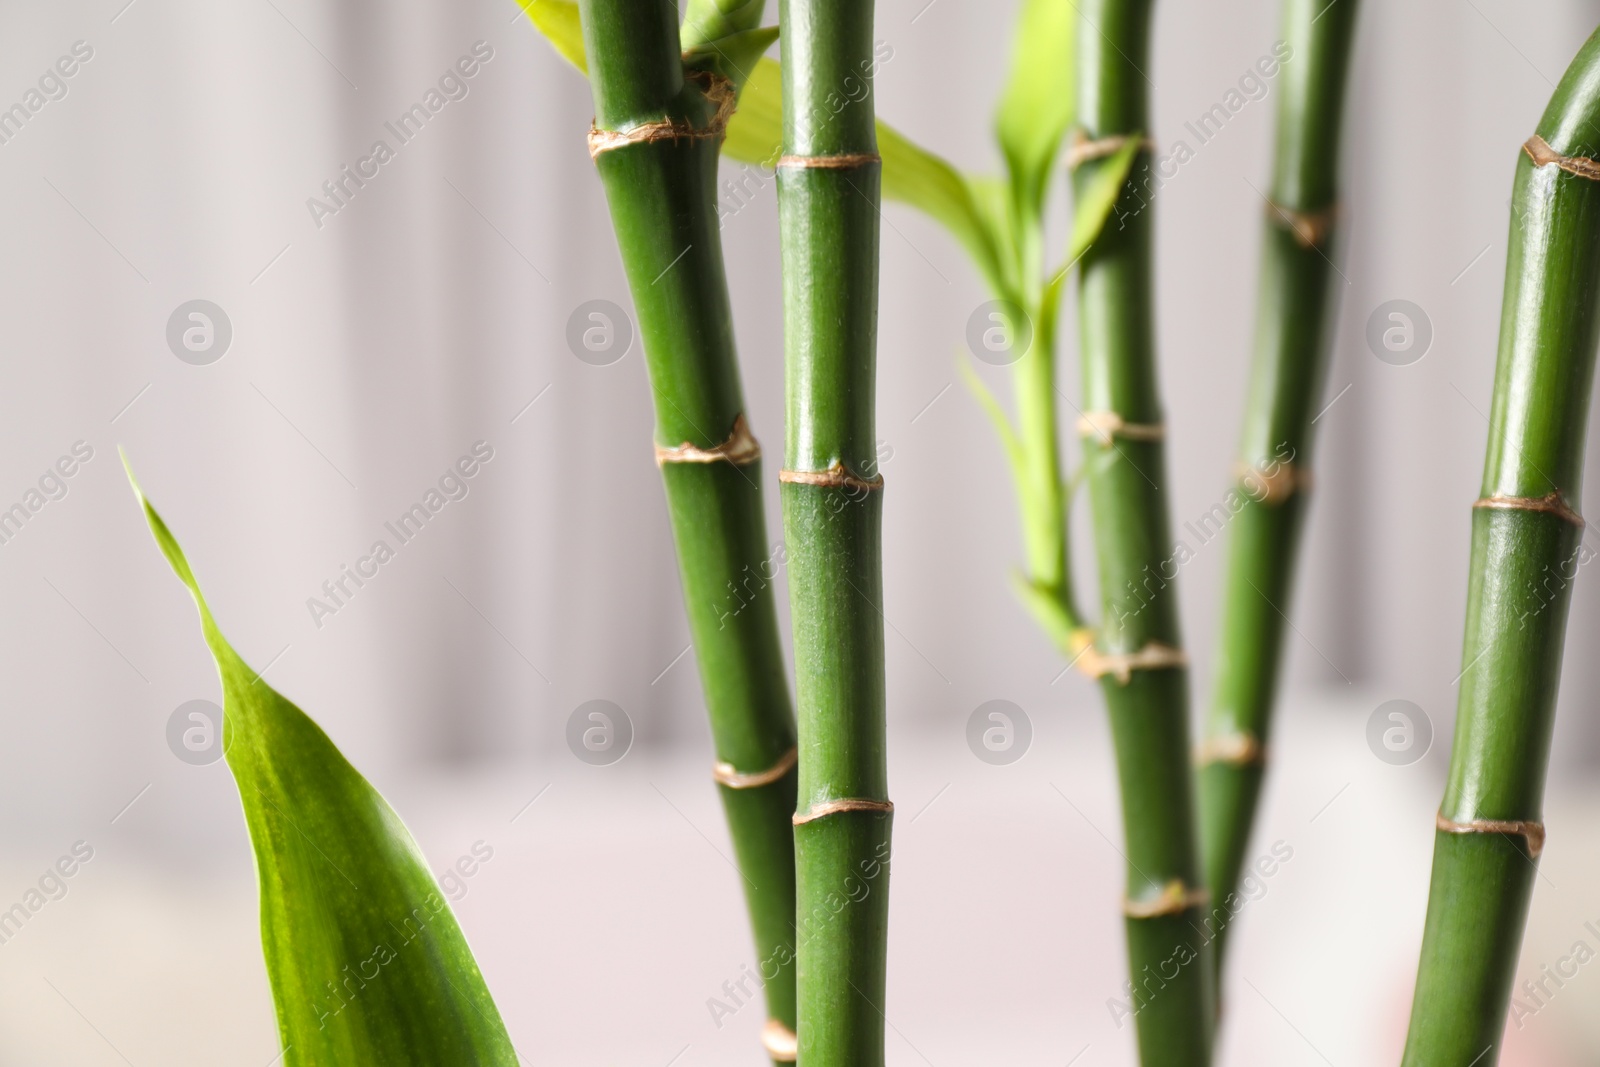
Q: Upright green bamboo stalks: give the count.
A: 5